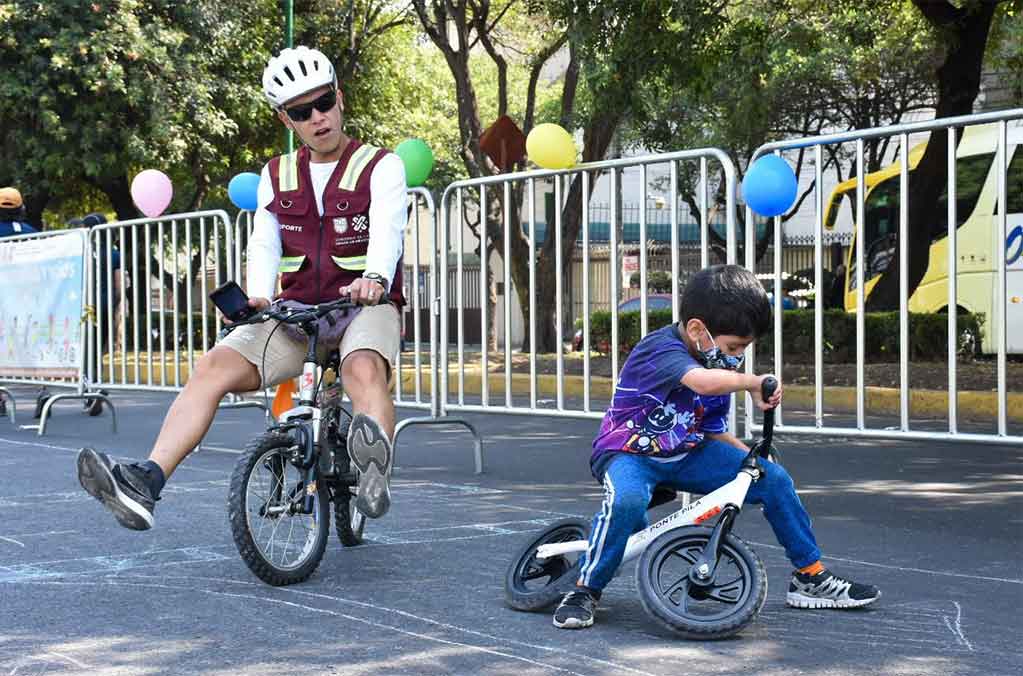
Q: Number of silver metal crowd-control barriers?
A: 5